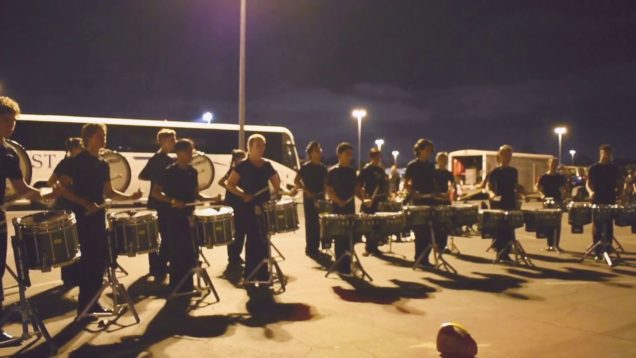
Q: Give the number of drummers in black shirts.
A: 15